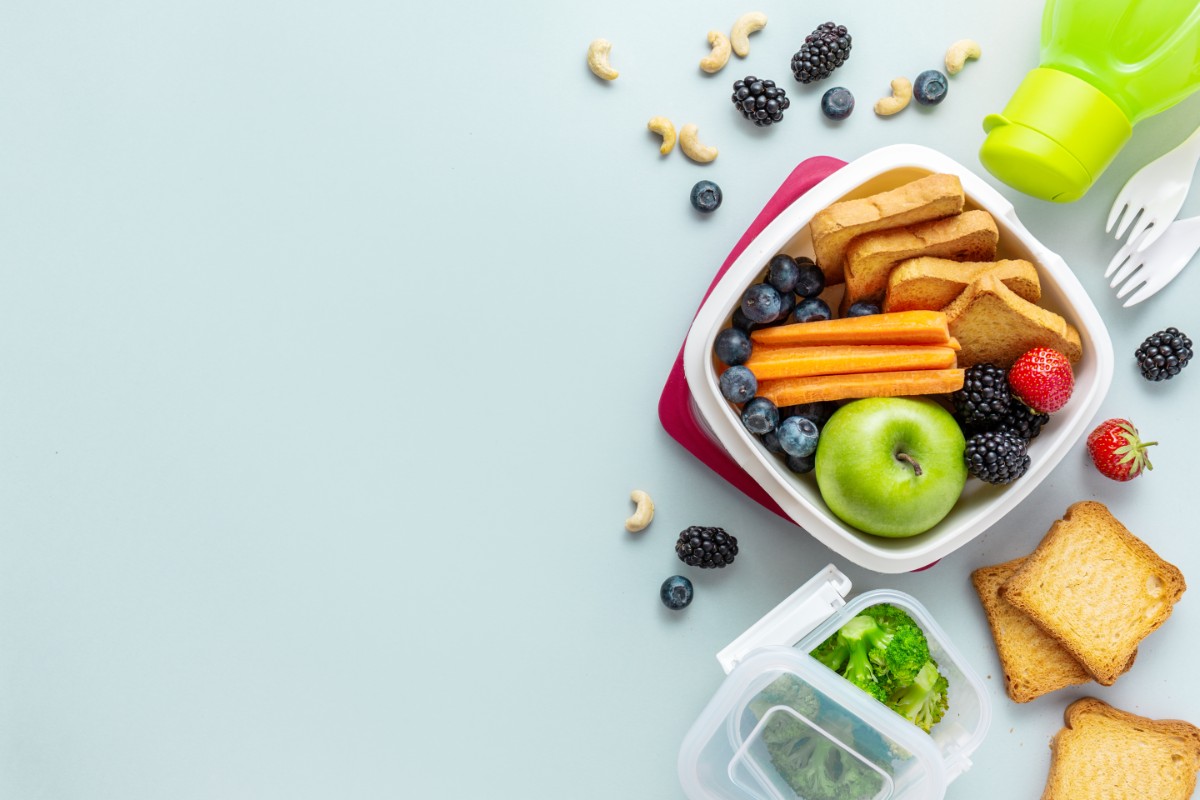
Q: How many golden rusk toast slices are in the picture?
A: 7